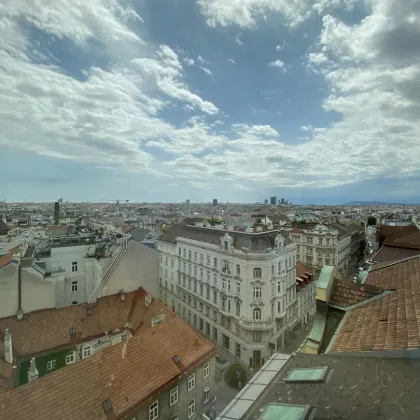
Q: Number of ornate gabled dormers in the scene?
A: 2